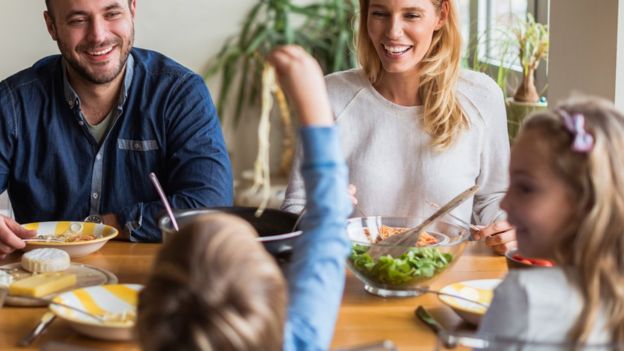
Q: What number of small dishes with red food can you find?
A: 1